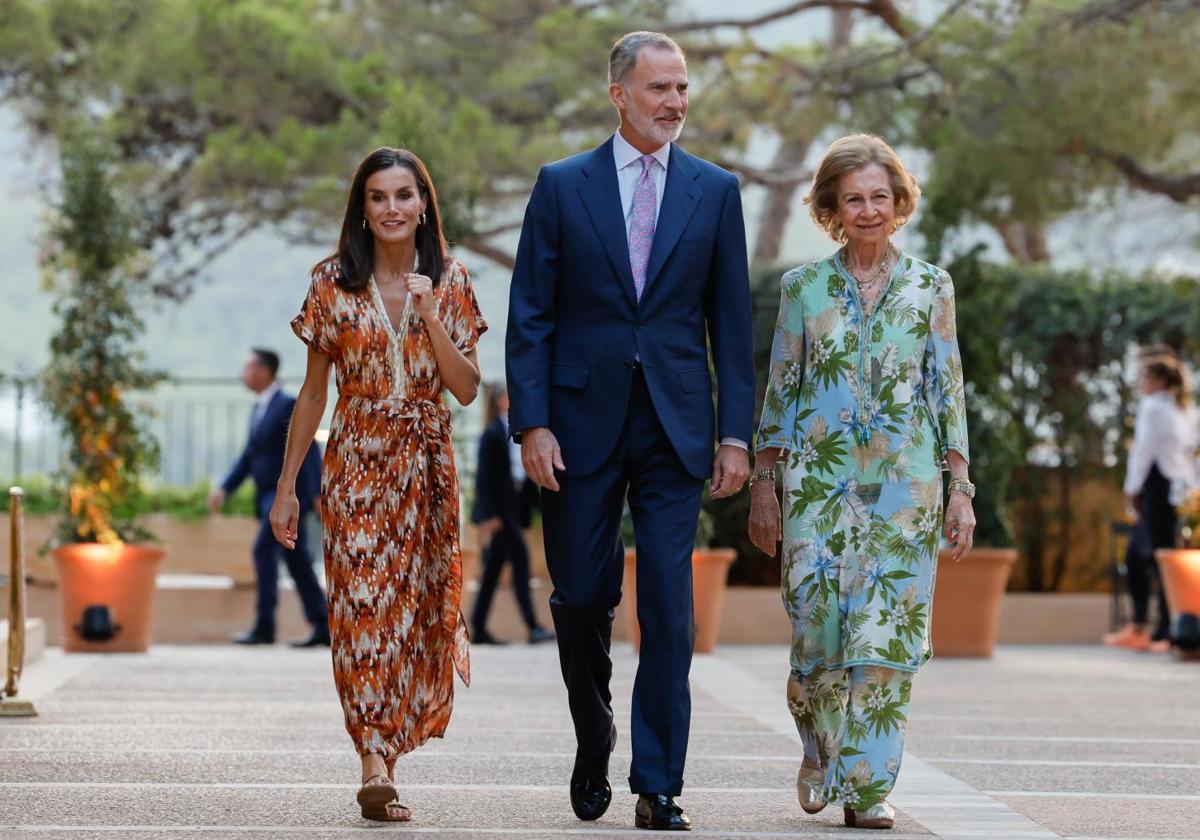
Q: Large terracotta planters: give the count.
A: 4